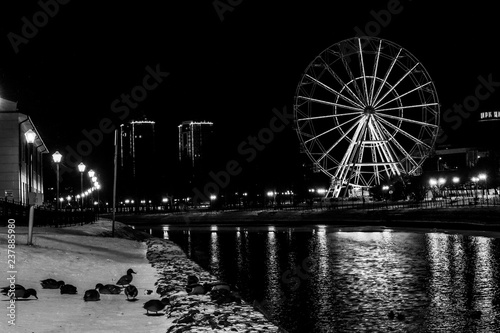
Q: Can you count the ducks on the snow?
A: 8